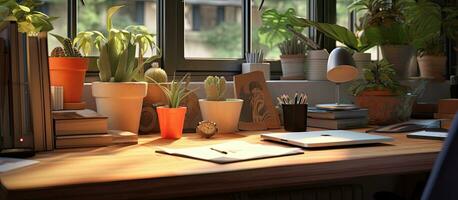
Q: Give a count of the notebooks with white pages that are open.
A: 1